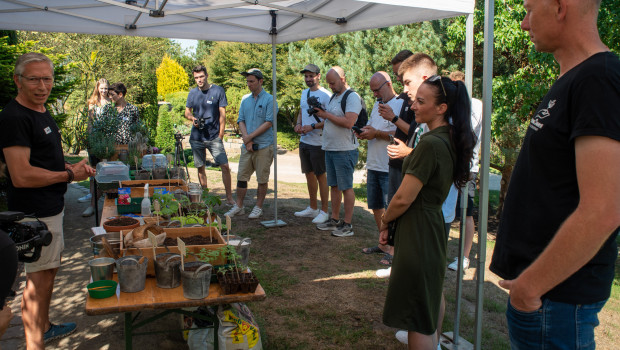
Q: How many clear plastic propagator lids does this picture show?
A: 2